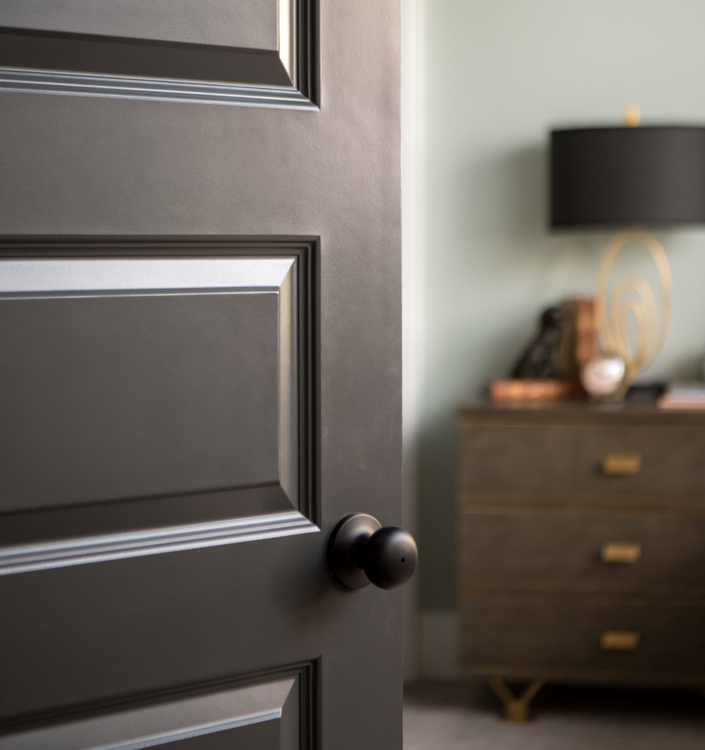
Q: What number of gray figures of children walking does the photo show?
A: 0